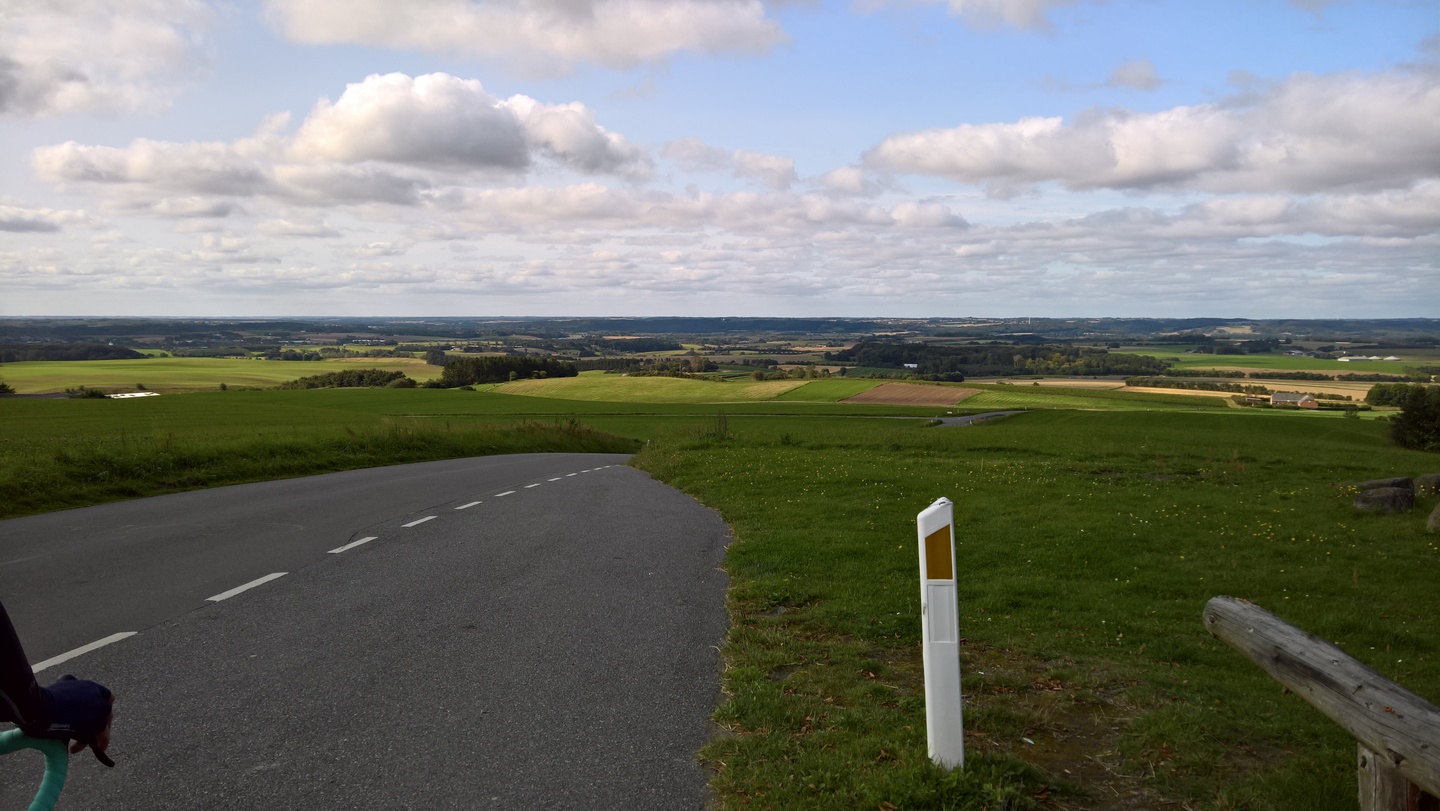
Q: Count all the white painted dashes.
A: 13